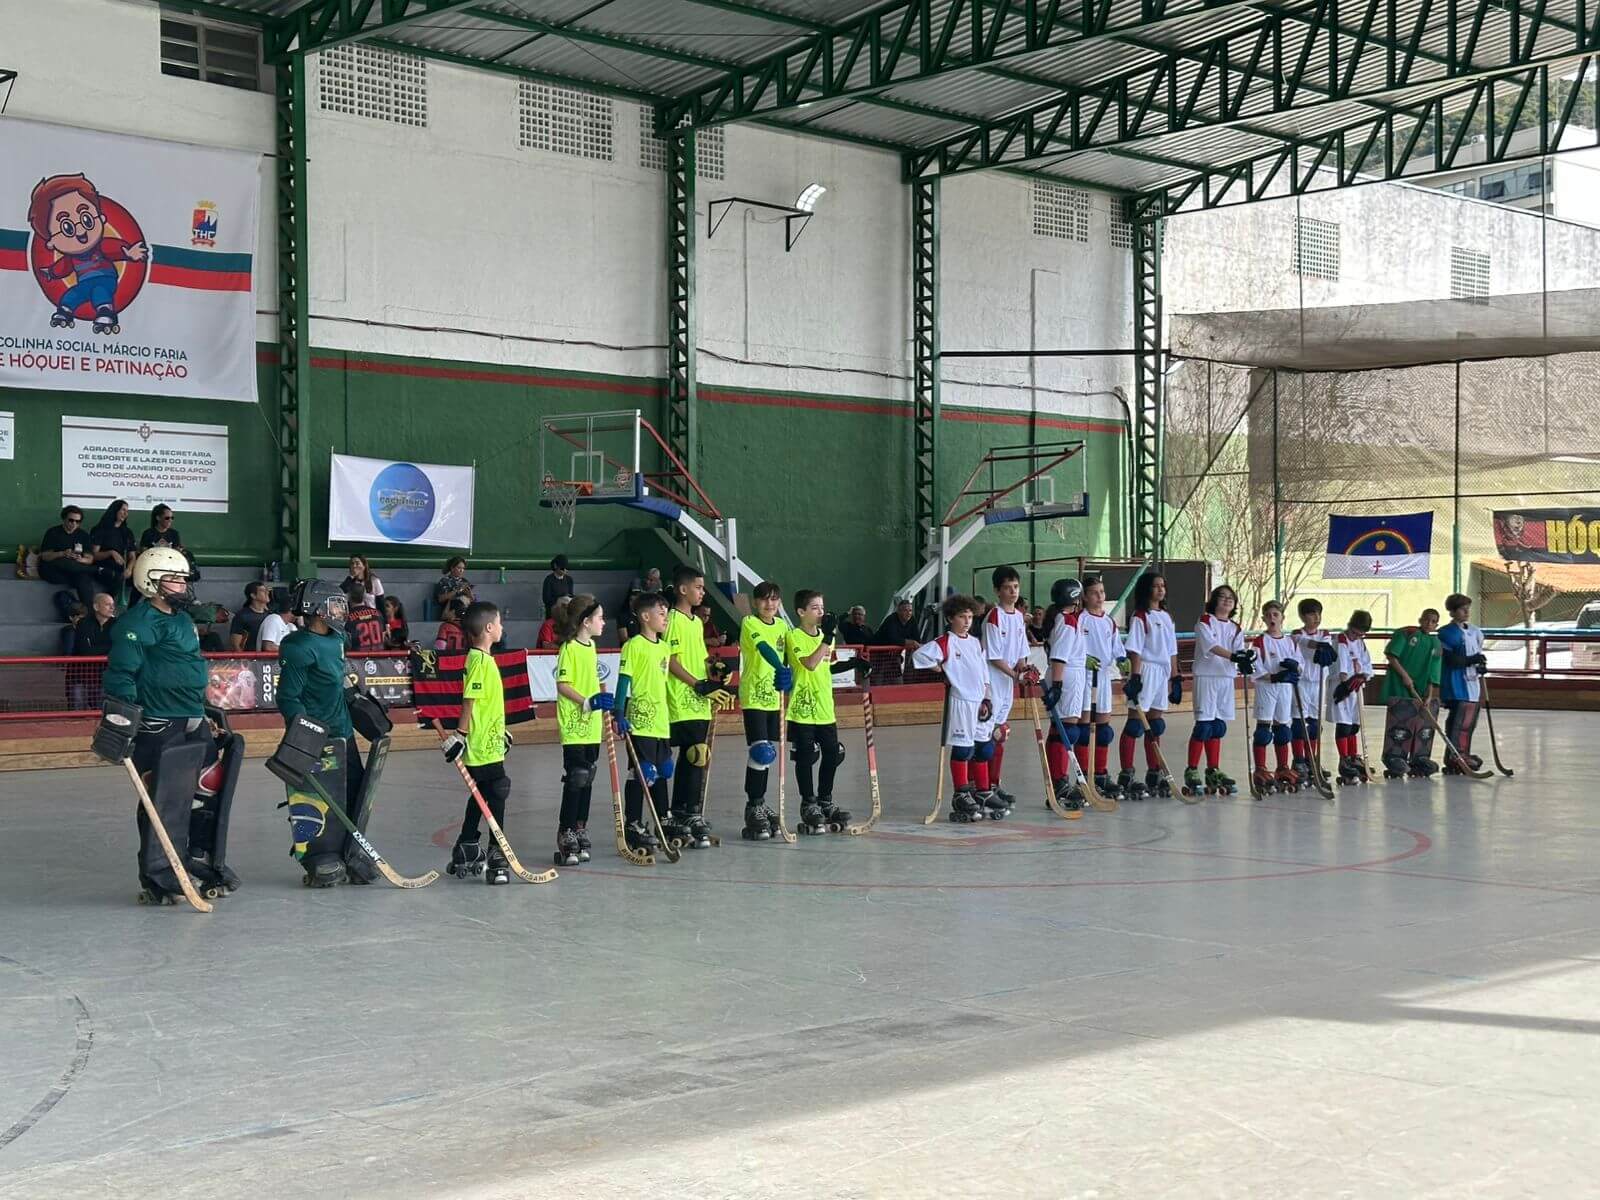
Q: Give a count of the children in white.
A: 9